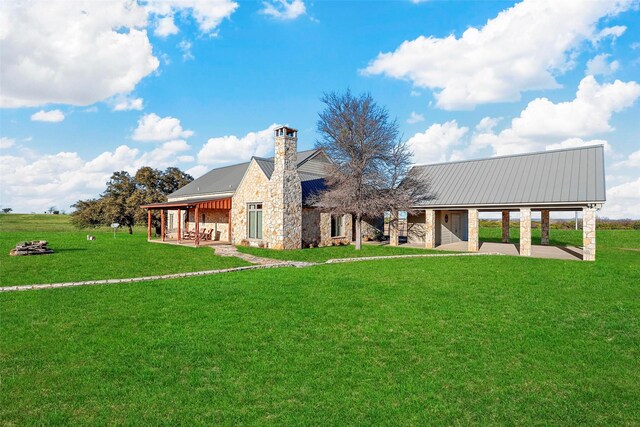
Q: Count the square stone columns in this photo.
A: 7